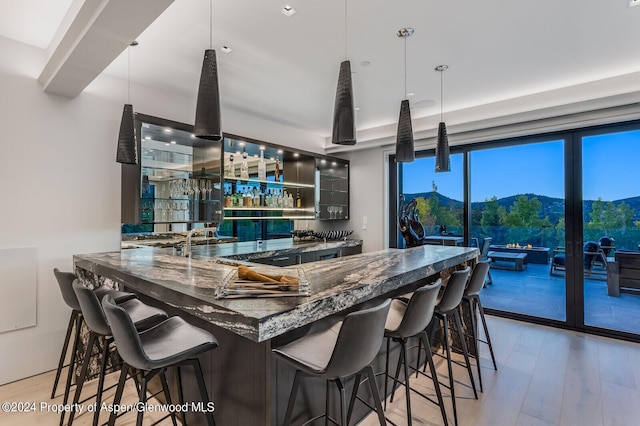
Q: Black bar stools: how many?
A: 7